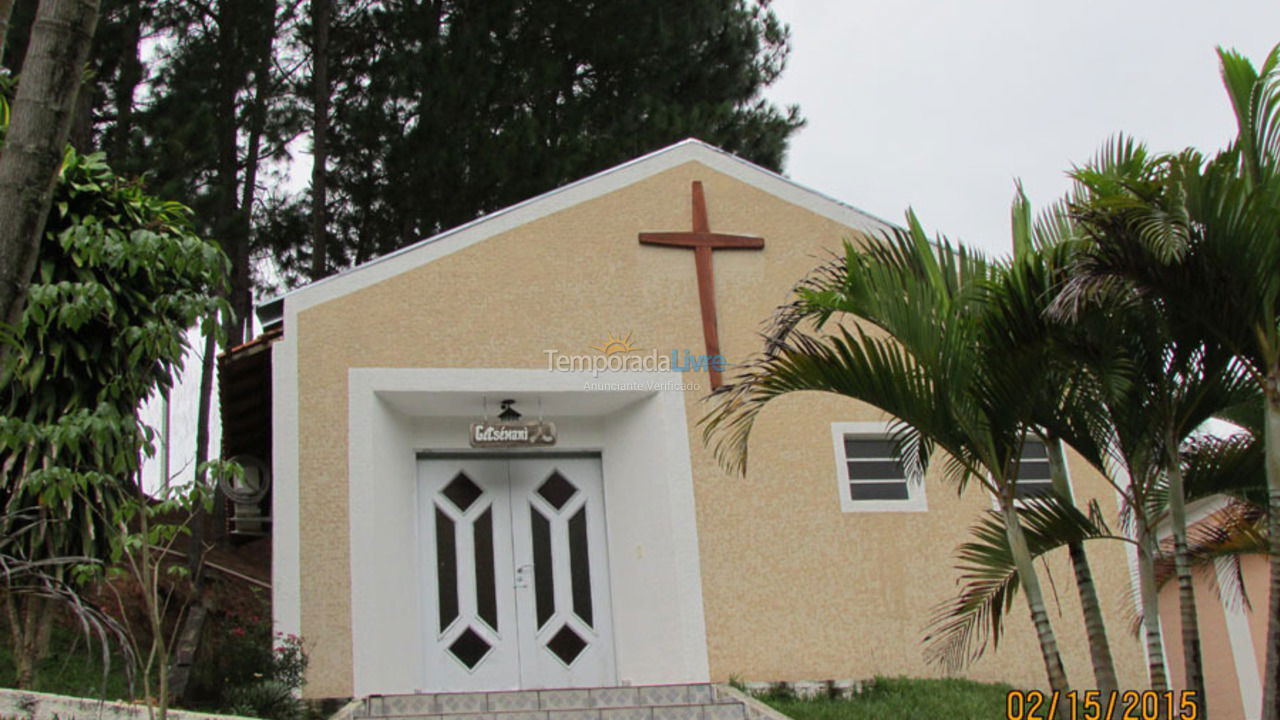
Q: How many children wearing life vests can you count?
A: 0